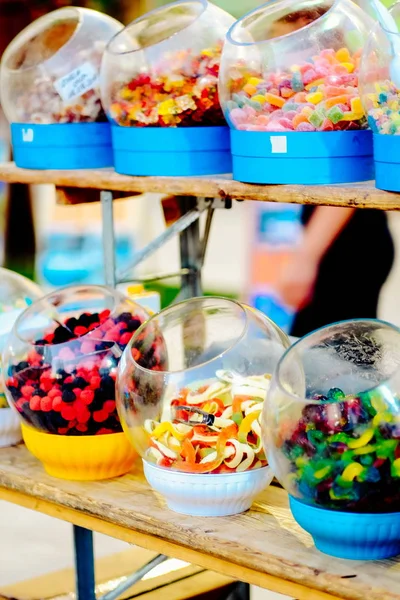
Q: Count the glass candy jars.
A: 8